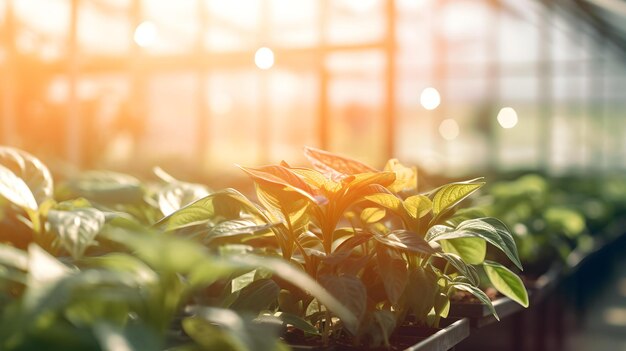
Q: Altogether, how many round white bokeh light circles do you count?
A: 5